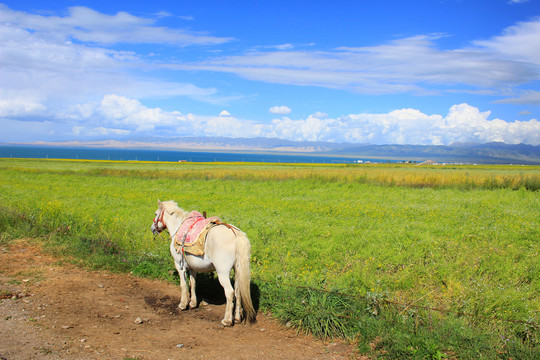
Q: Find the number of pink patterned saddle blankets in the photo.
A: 1